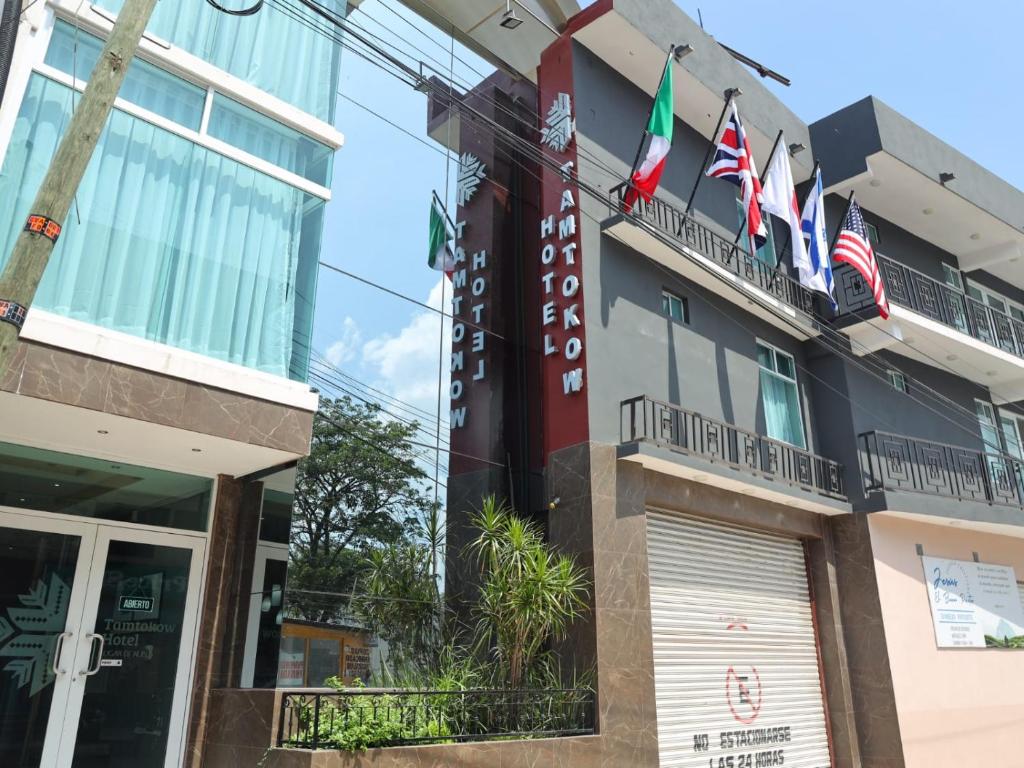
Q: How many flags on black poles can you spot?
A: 6